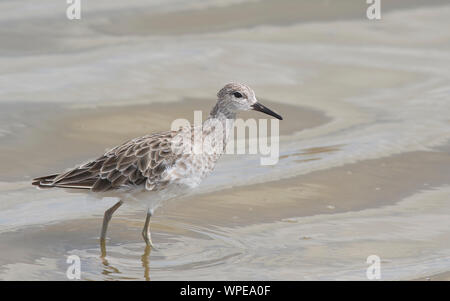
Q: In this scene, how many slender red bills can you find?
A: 0